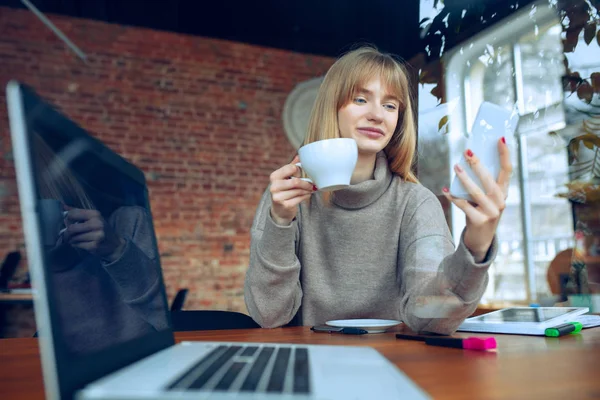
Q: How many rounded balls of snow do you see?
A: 0